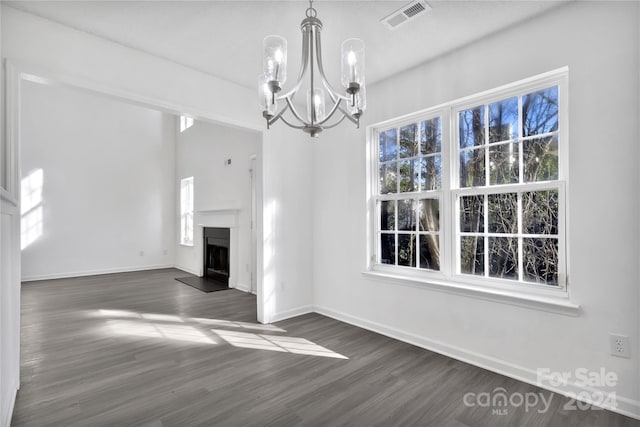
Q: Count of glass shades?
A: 5